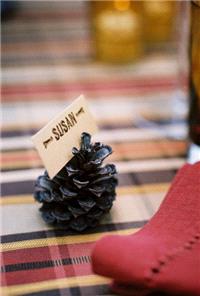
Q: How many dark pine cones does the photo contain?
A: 1